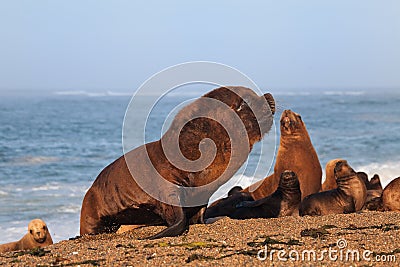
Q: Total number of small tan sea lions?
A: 1